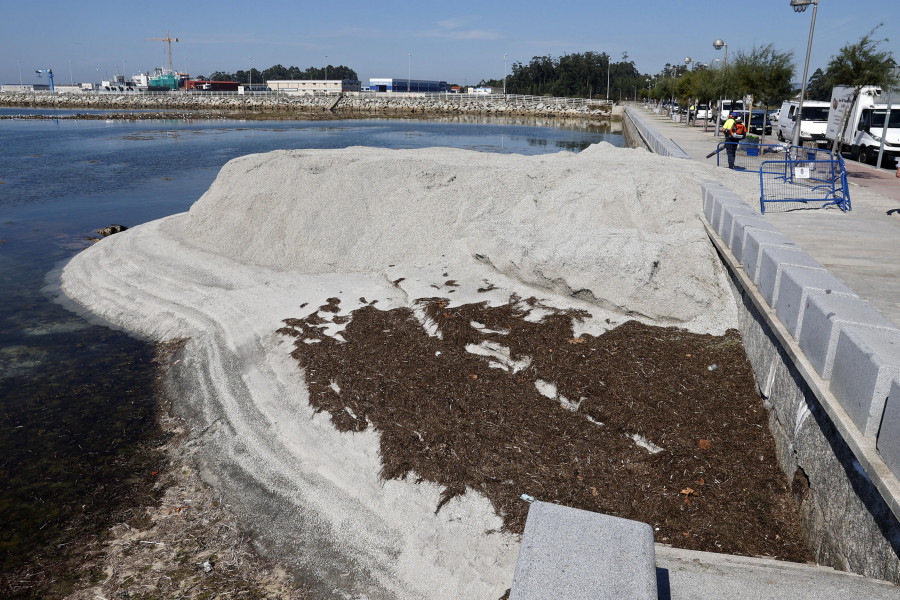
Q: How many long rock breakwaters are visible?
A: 1